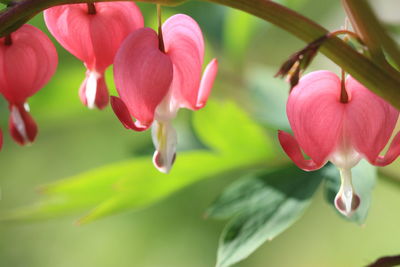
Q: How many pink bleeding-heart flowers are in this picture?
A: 4